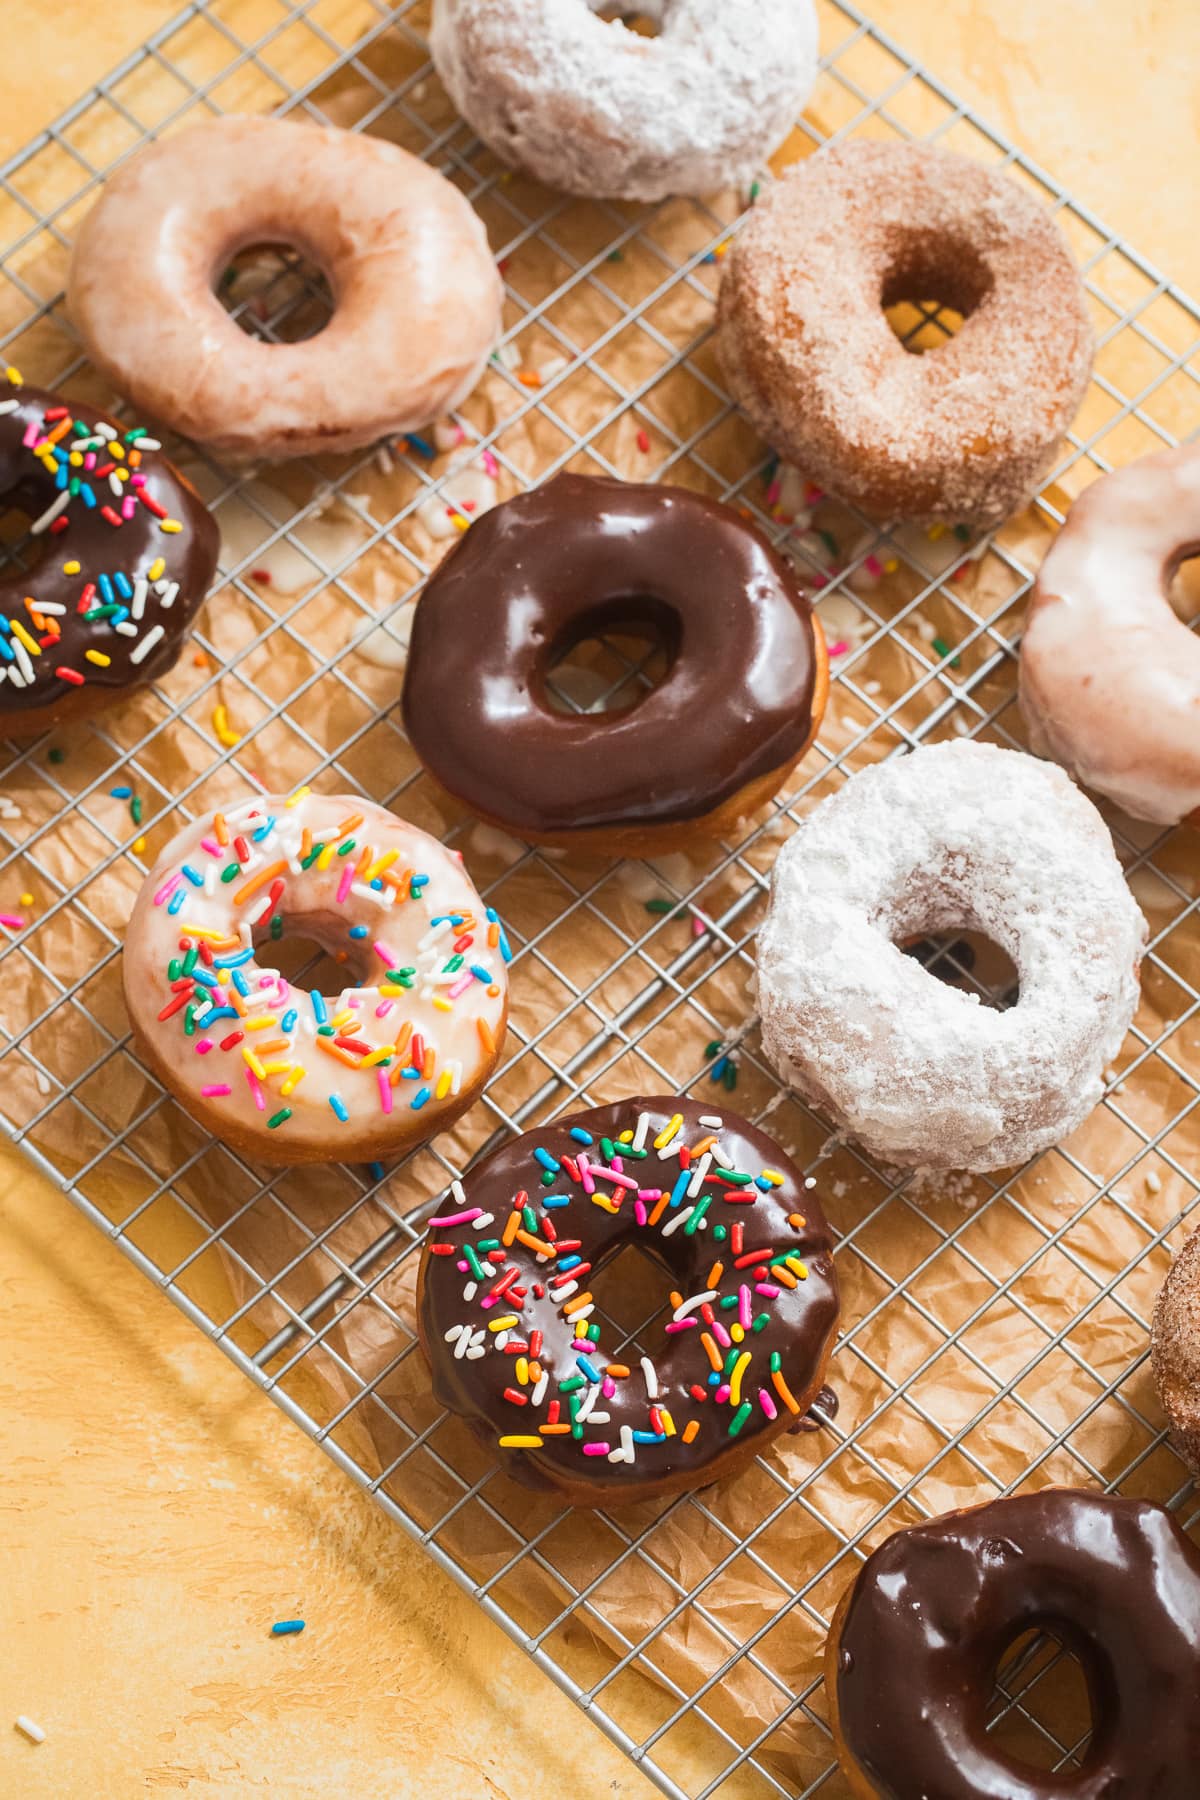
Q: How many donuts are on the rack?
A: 11